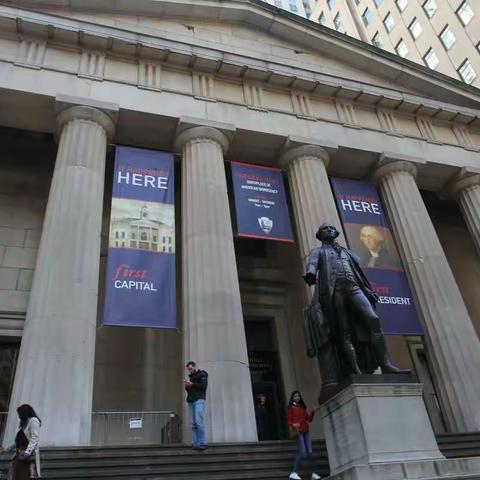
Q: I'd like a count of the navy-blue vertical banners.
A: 3